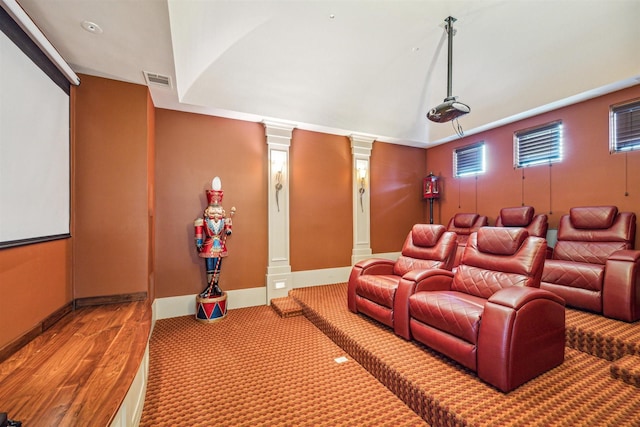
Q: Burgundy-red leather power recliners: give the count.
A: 5